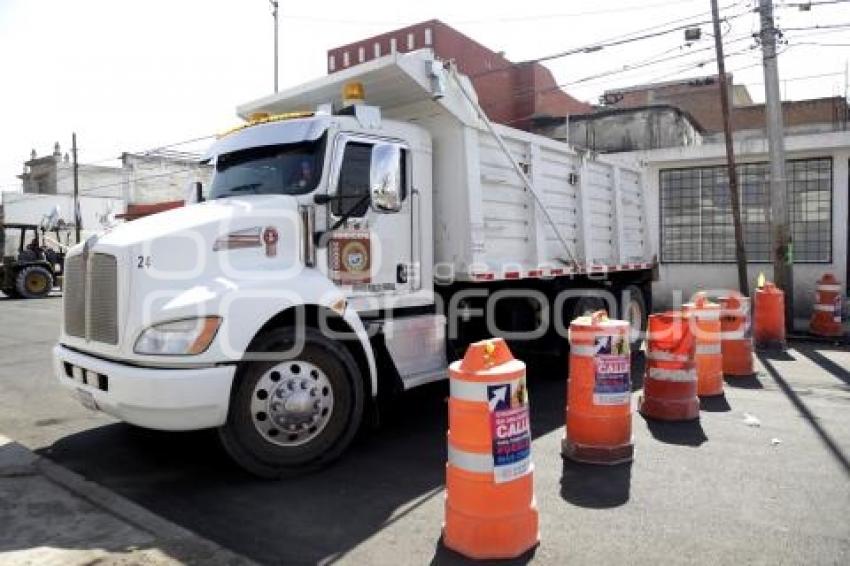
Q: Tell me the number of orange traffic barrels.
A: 7